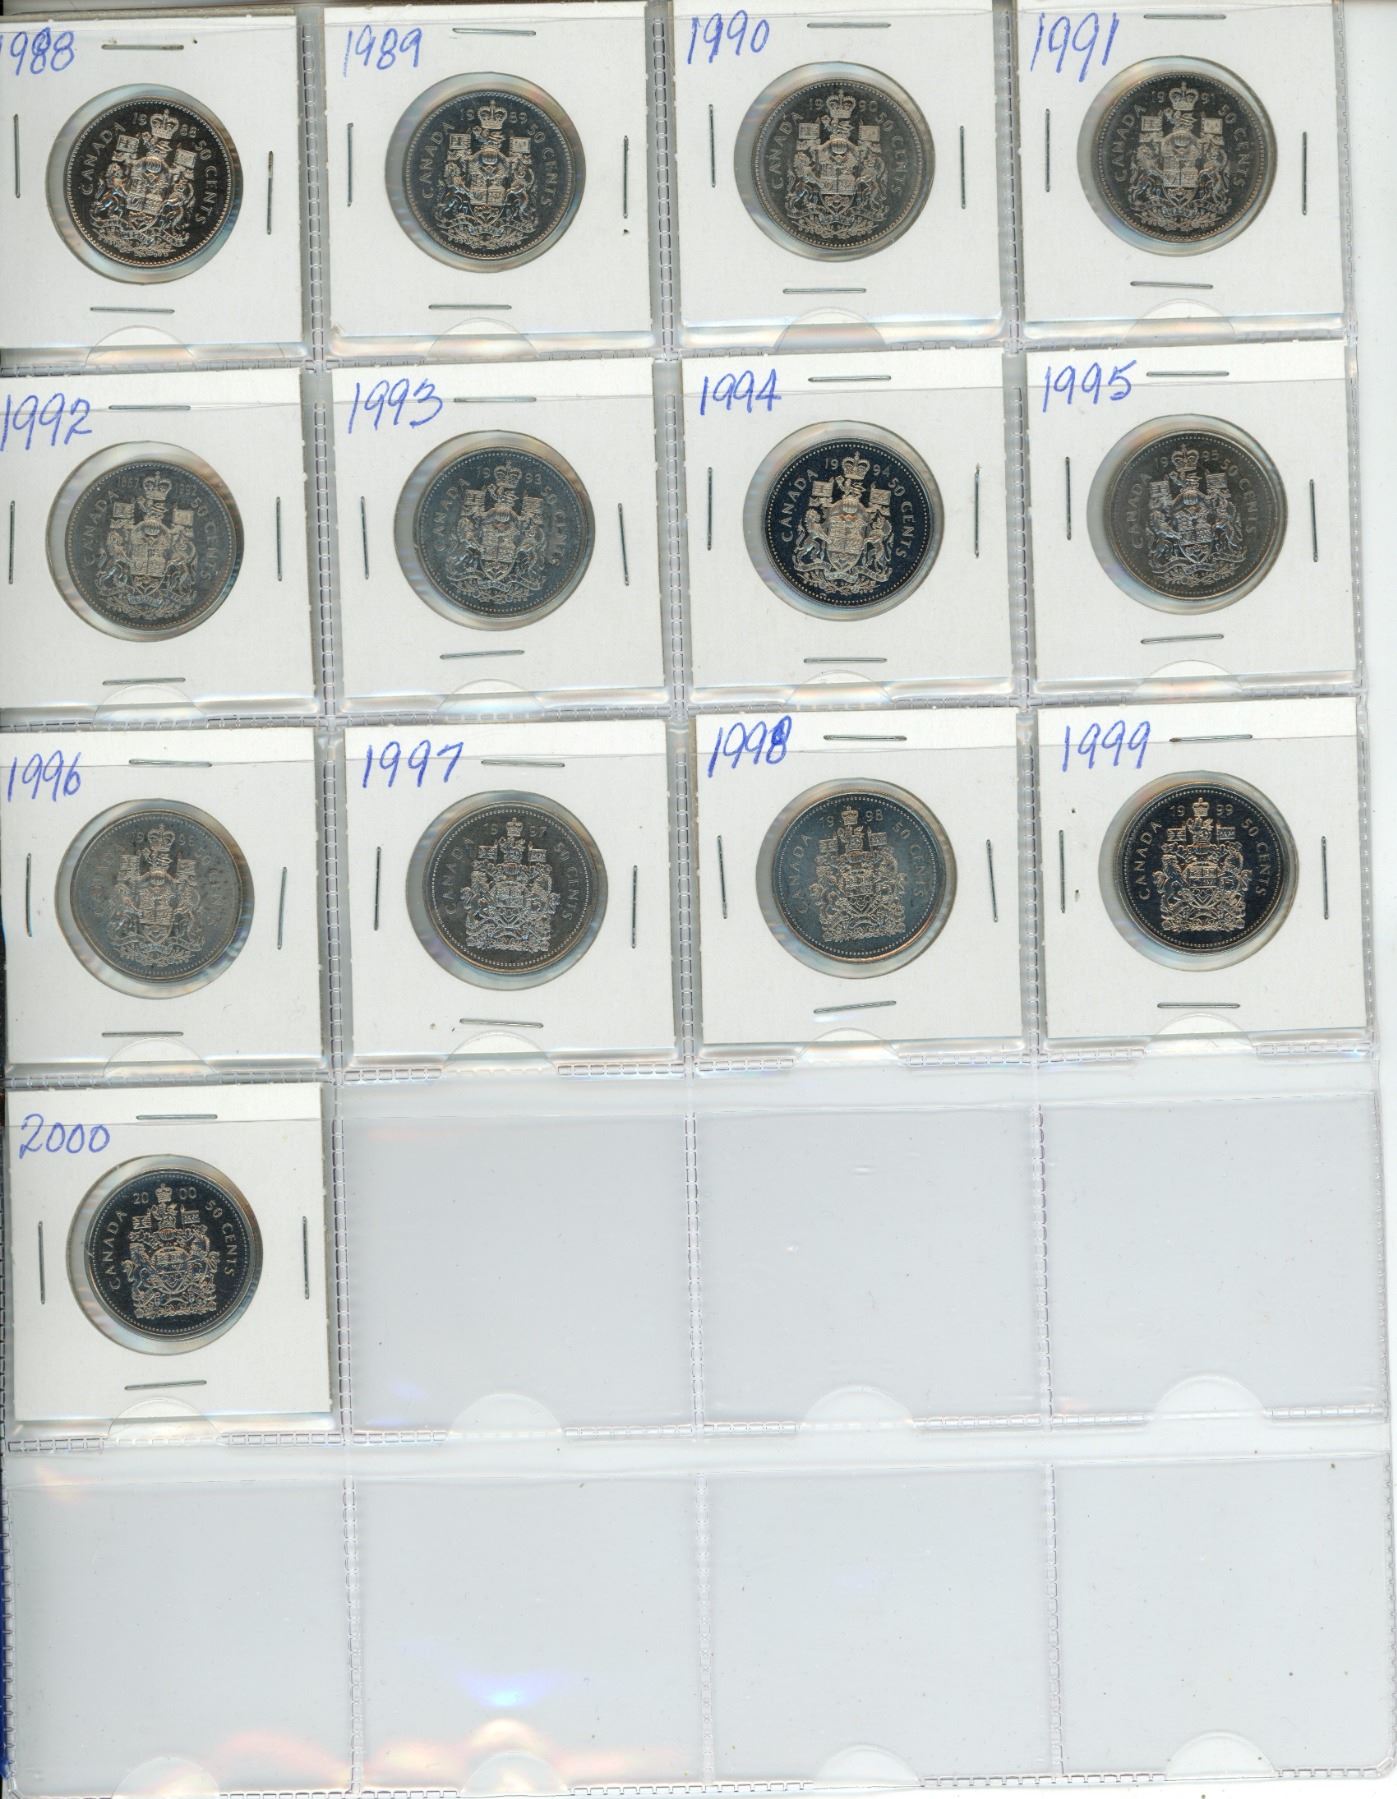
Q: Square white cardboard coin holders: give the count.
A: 13